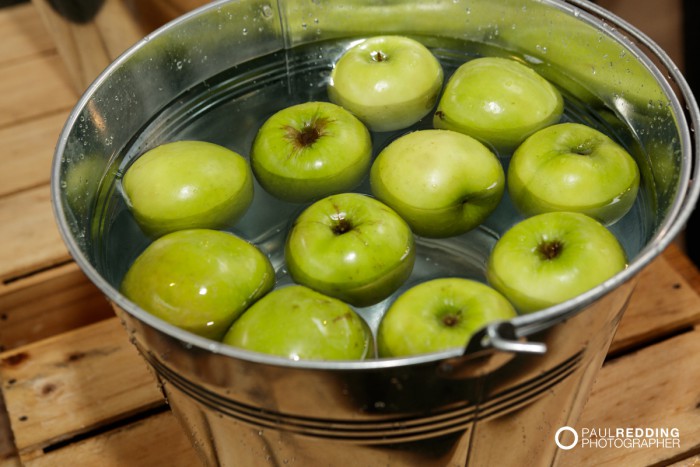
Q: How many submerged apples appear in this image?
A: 11